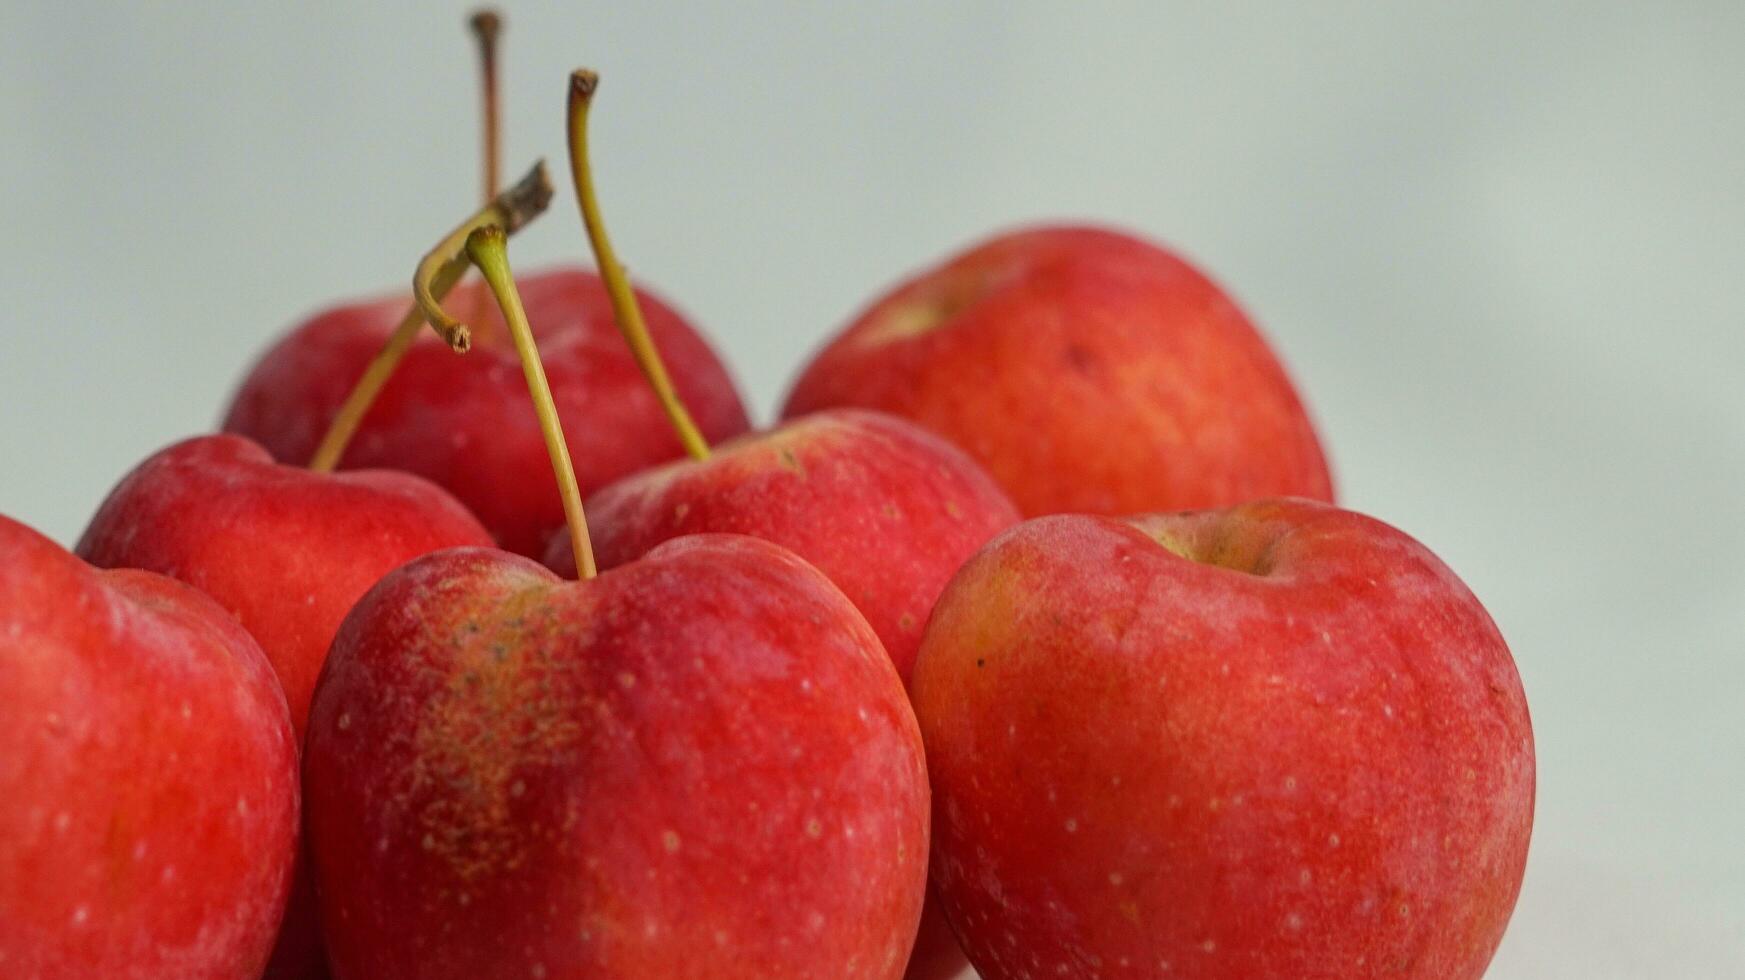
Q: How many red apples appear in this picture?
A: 7